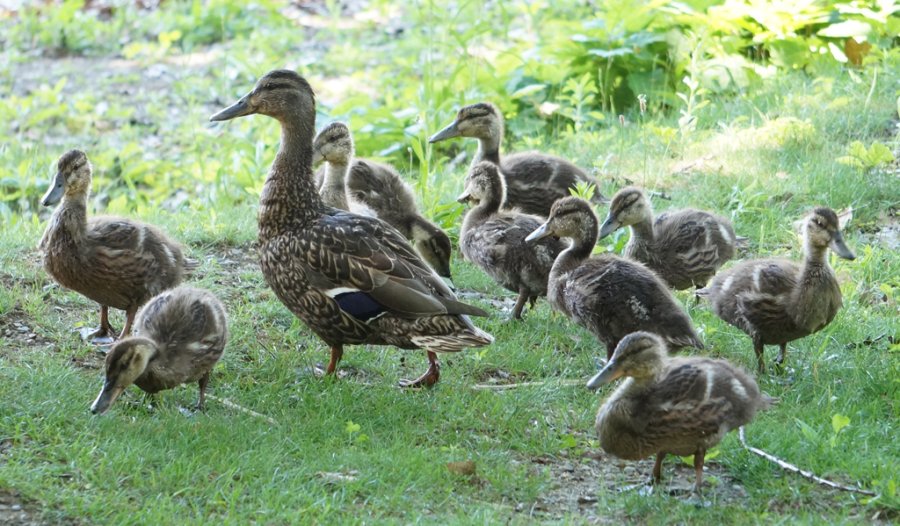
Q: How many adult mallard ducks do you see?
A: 1